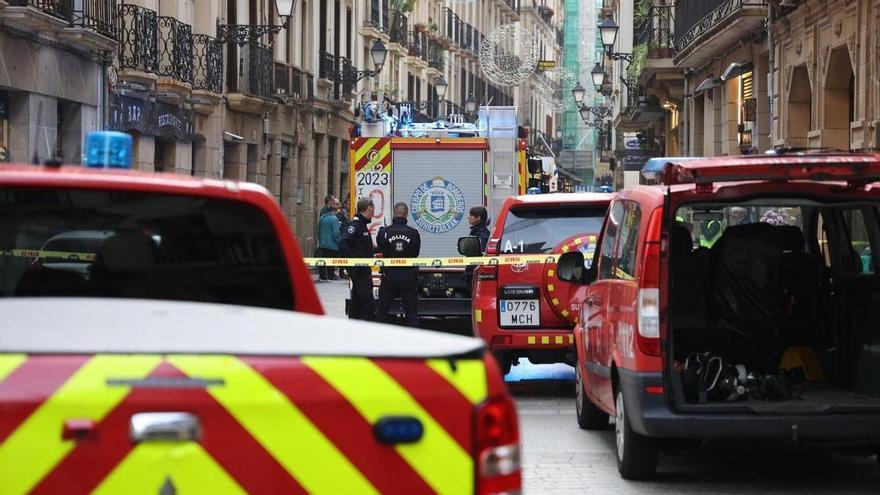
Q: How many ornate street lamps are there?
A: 8